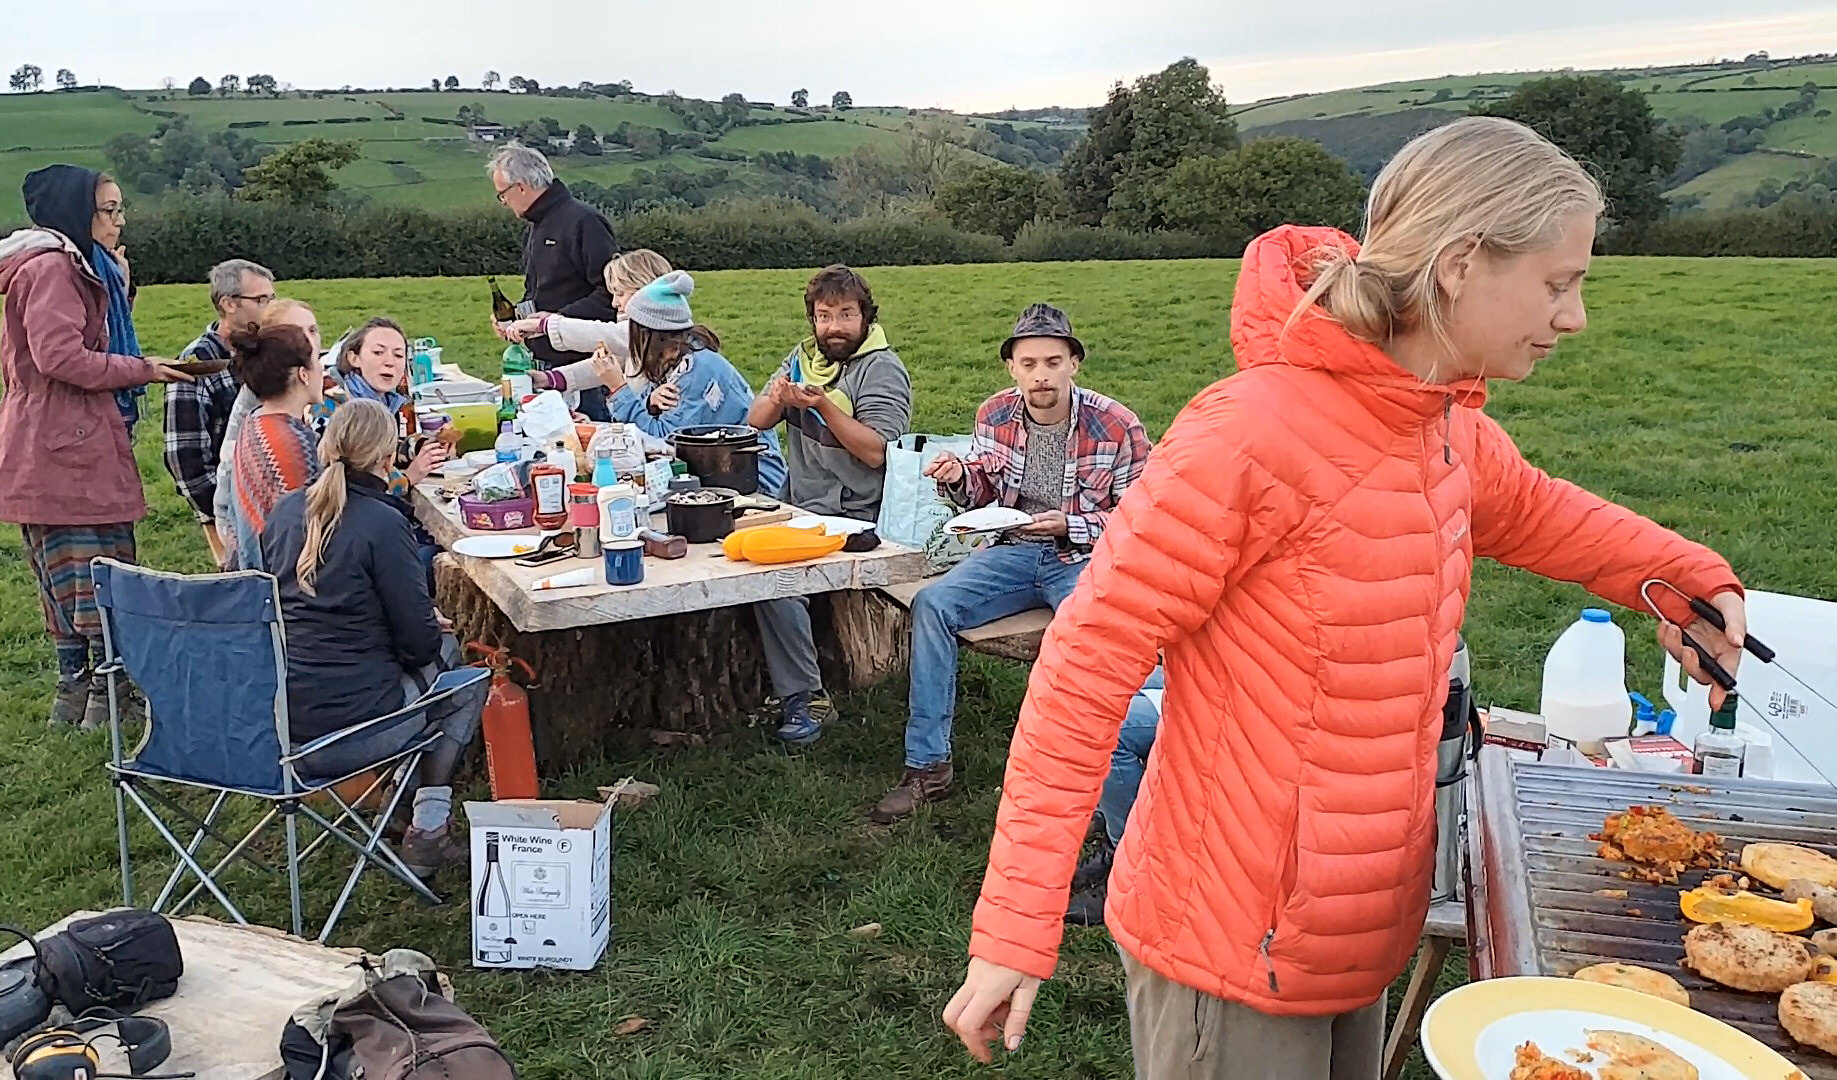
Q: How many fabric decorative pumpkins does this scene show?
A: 0